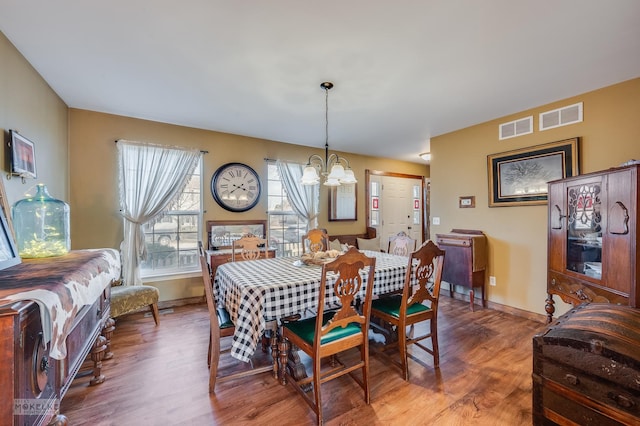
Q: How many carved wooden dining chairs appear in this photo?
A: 6